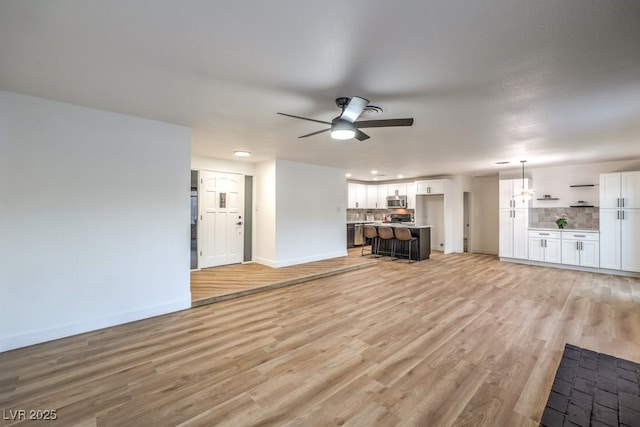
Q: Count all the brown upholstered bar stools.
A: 3